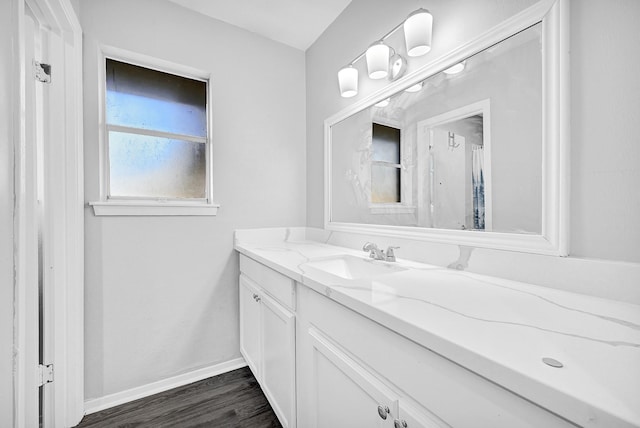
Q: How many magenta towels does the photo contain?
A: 0